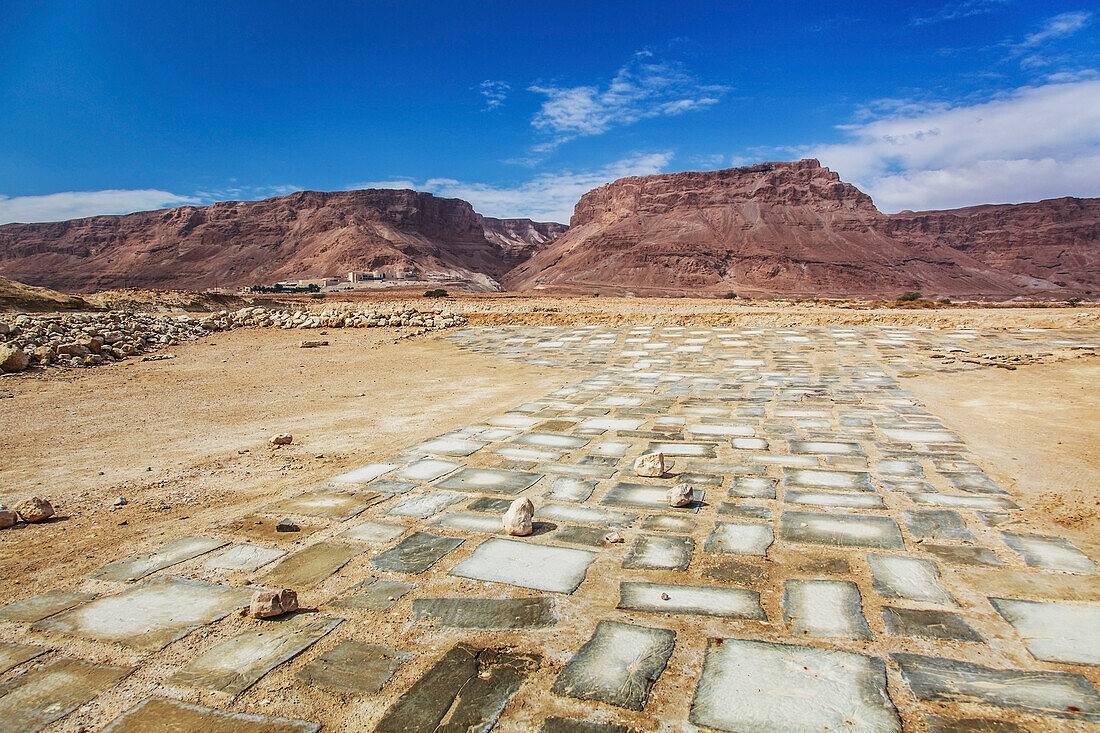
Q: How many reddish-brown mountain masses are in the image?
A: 2